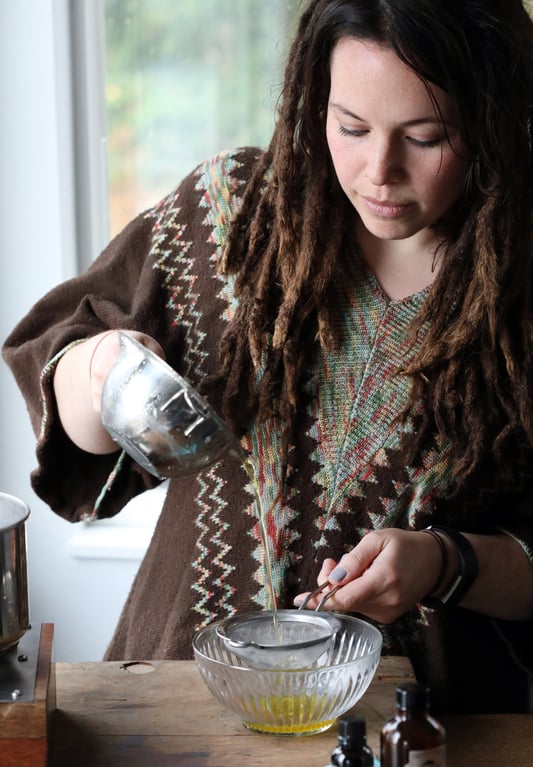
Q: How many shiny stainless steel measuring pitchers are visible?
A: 1